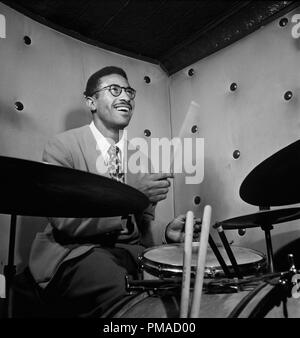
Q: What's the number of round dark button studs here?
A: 12